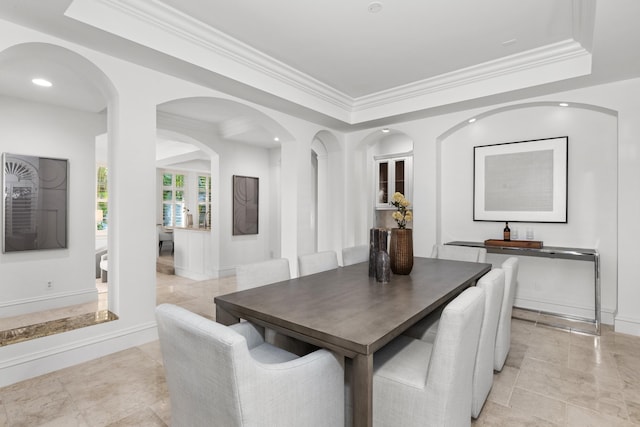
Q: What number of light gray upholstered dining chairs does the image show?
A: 8